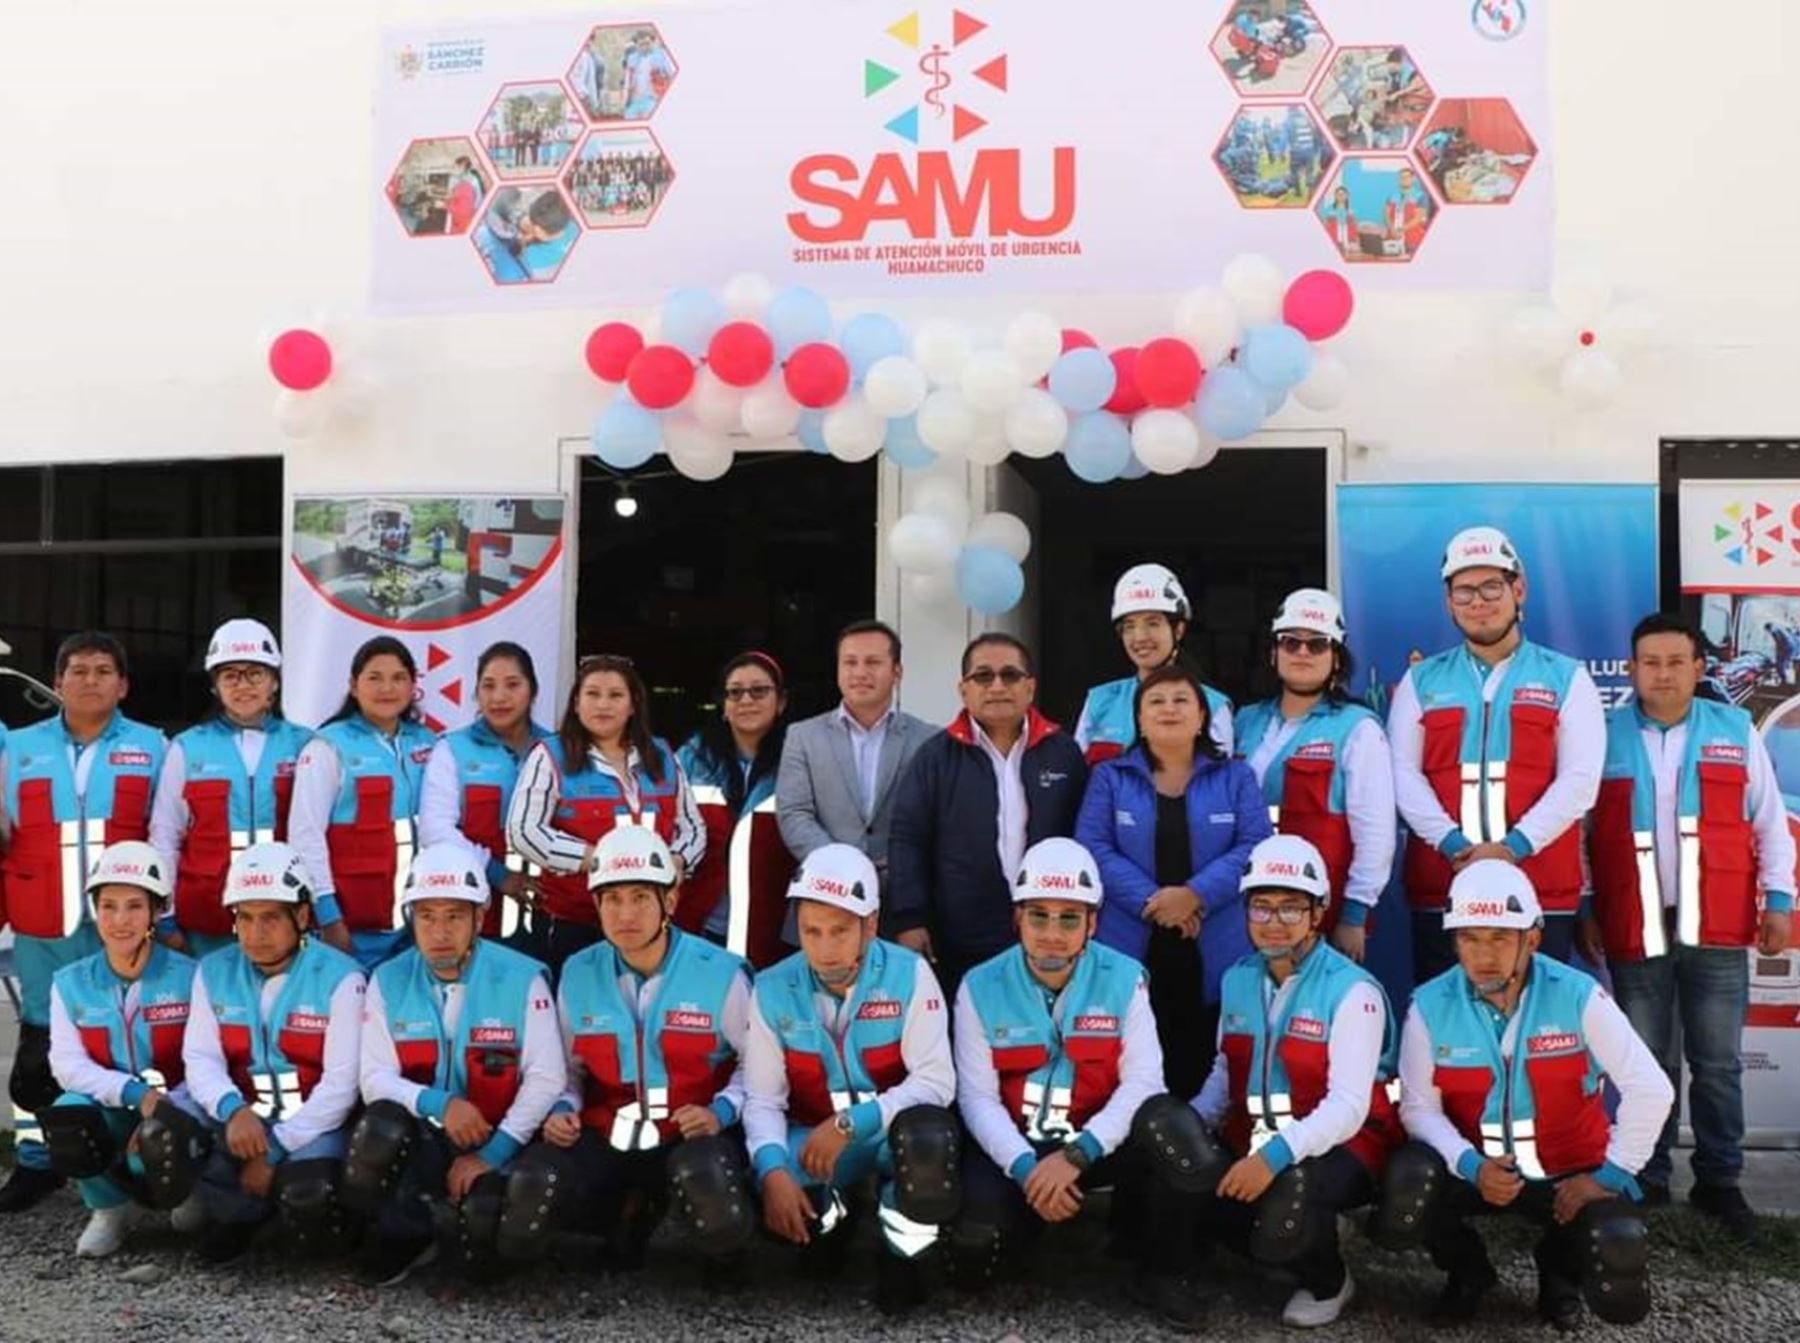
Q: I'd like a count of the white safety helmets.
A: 12